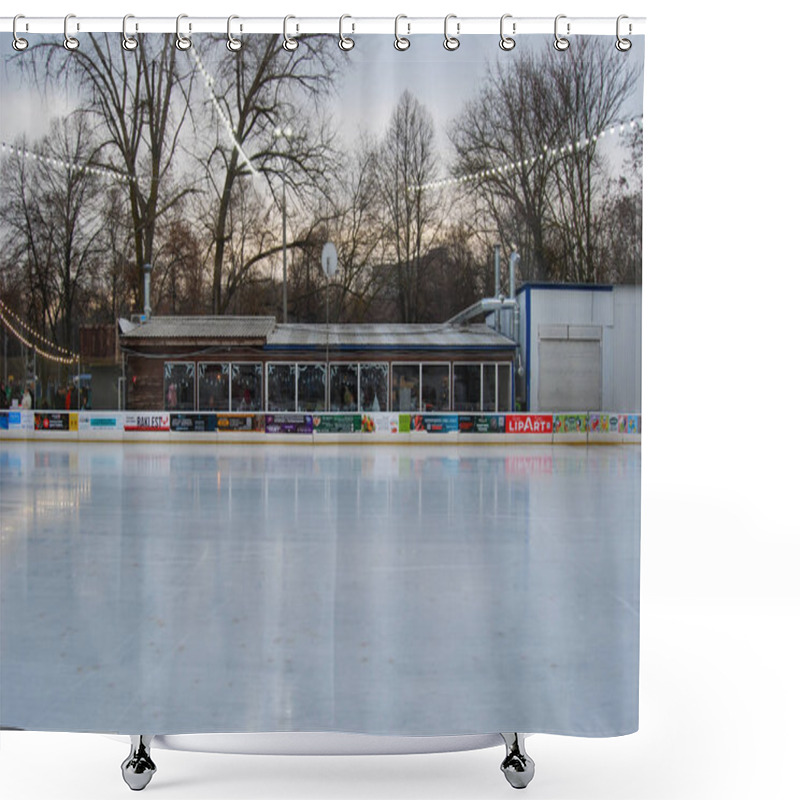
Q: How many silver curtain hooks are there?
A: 12